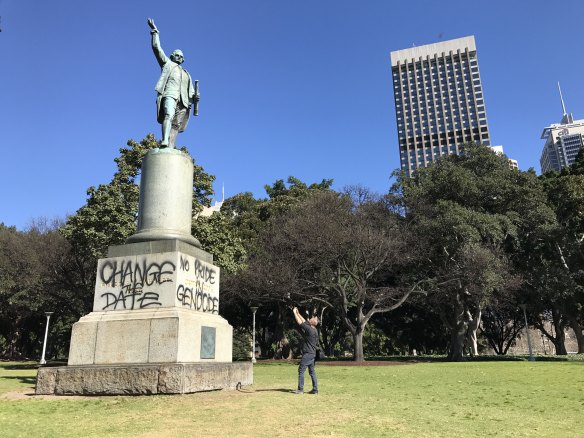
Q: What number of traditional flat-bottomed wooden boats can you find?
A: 0